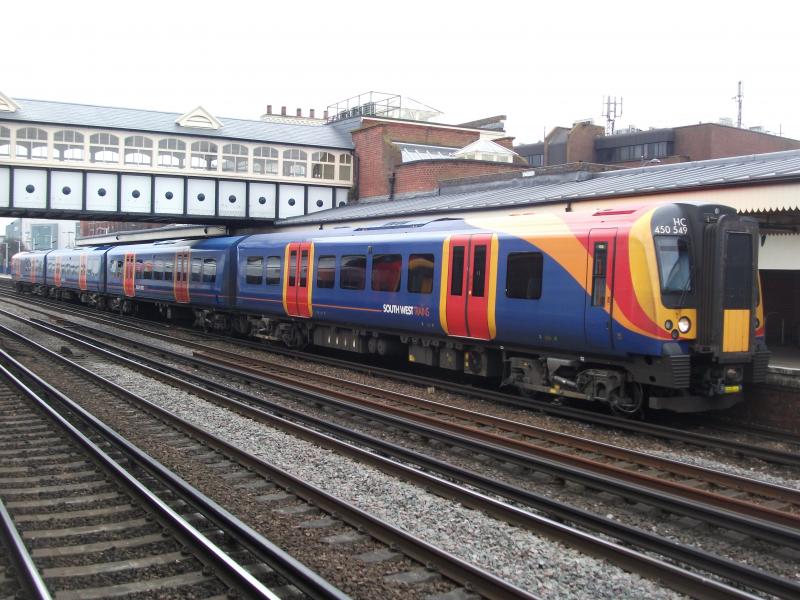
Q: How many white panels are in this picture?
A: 12